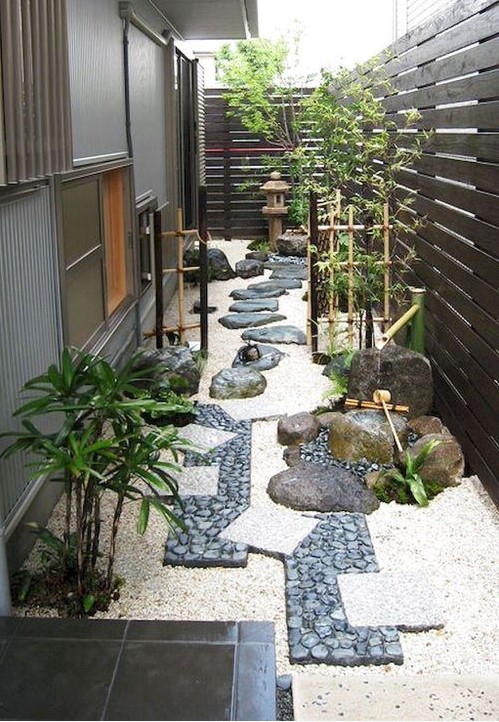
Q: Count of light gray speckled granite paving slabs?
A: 5